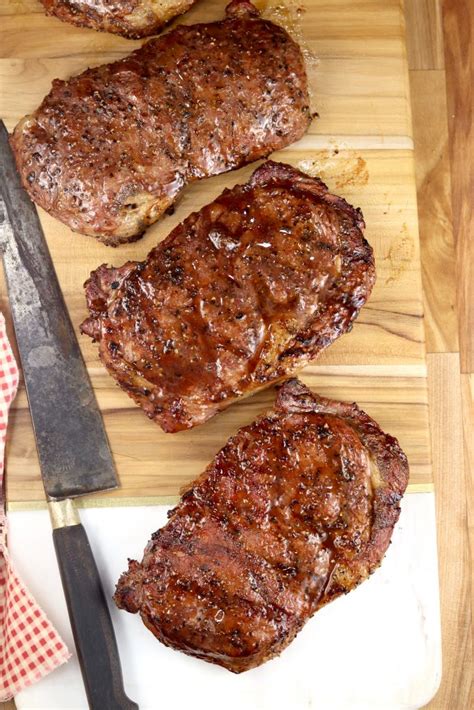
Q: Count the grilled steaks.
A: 4